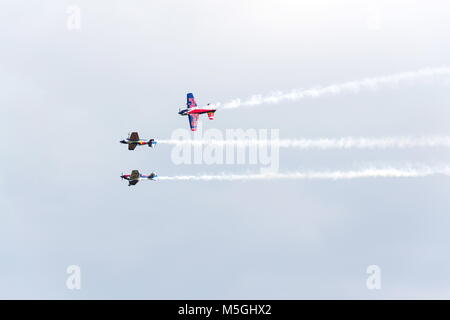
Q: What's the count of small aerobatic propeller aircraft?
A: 3